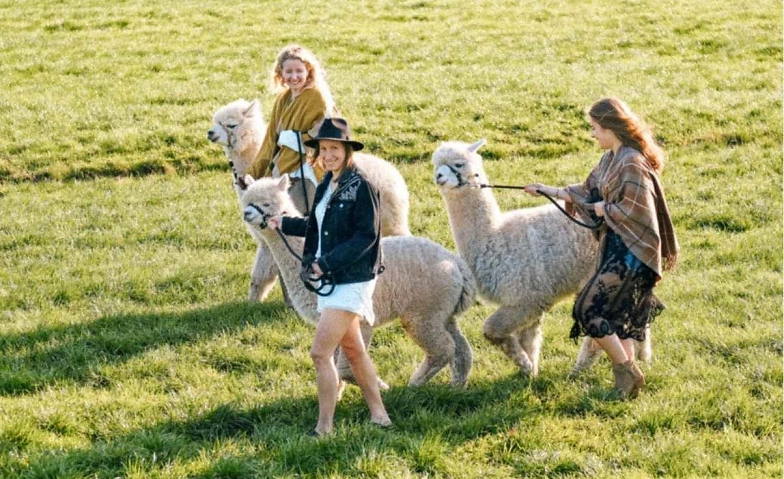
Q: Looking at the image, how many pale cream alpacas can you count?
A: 3